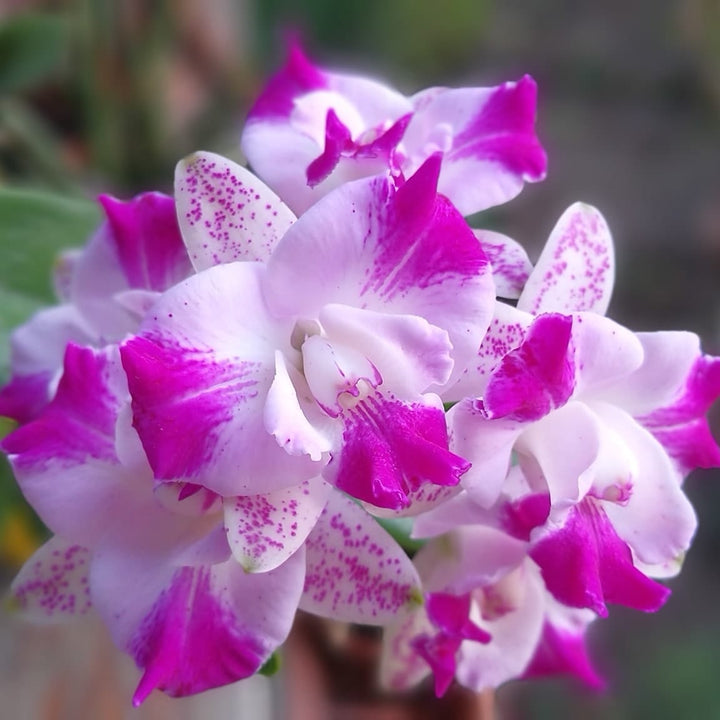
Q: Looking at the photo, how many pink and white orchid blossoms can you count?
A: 6